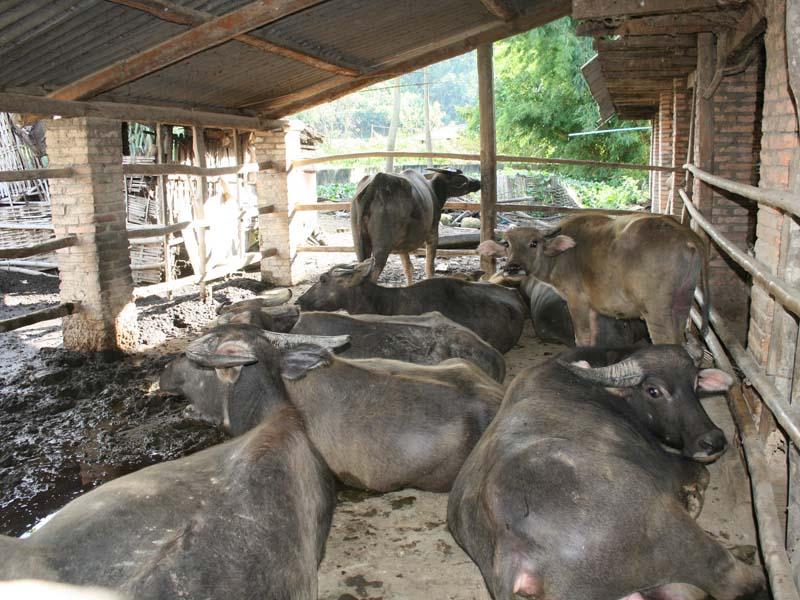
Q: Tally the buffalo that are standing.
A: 2